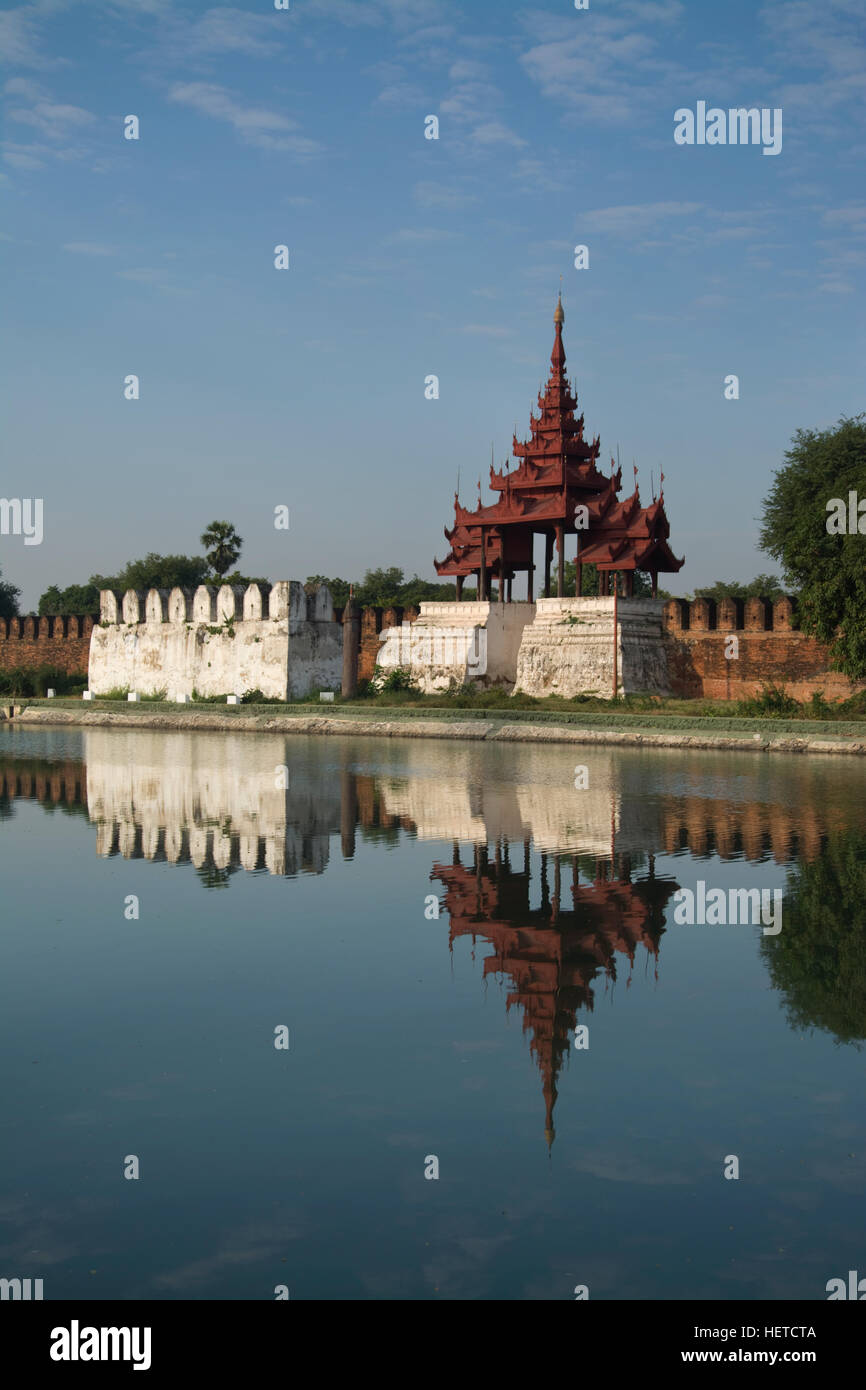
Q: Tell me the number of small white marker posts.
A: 6